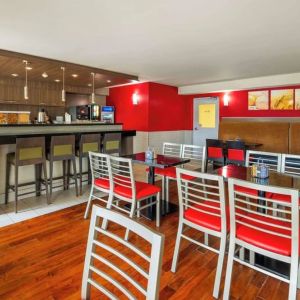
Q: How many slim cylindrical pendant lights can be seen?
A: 3